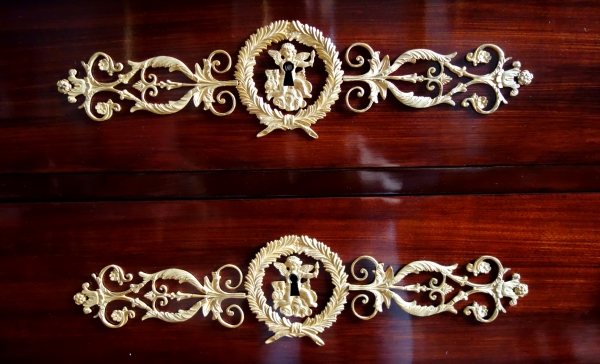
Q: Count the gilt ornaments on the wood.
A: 2